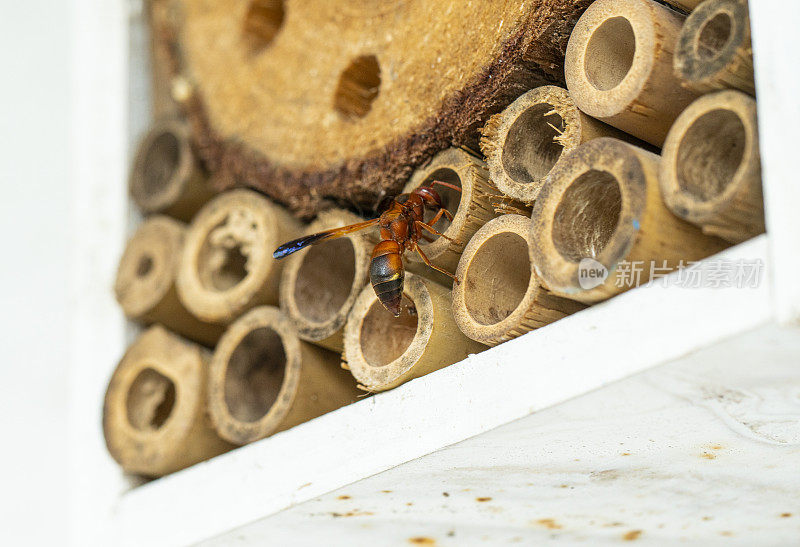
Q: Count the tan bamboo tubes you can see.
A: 14